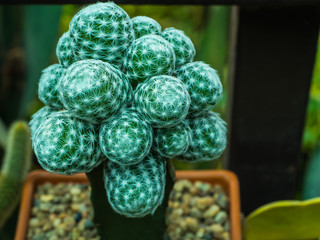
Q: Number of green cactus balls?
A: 15